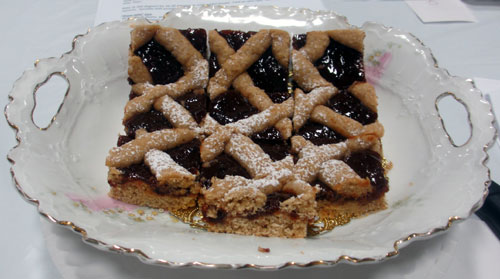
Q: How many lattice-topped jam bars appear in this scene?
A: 9